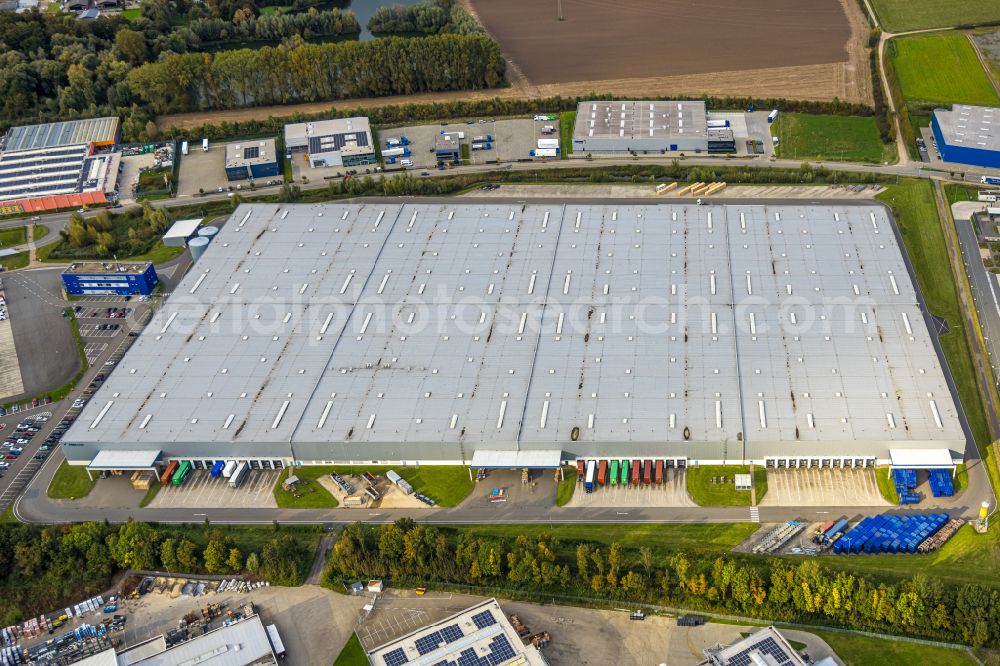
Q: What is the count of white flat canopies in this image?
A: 3